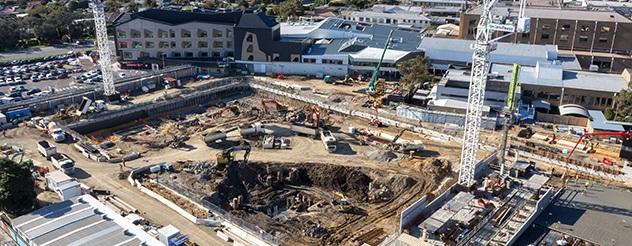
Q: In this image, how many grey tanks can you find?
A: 2